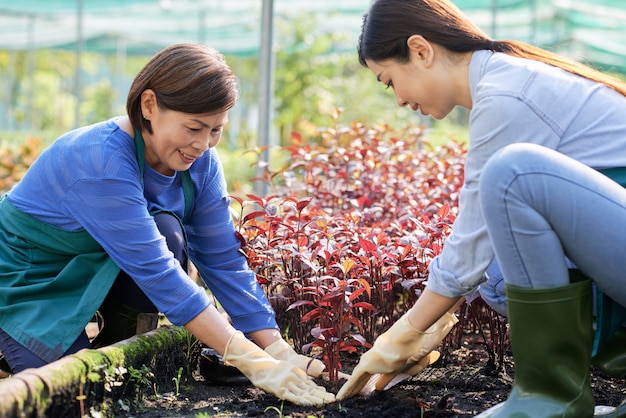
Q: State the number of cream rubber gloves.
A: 4